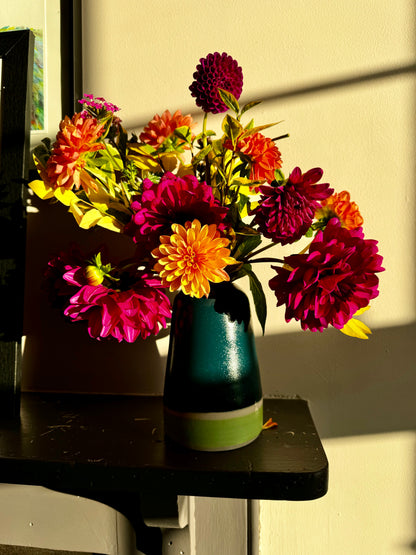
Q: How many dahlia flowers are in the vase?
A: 10